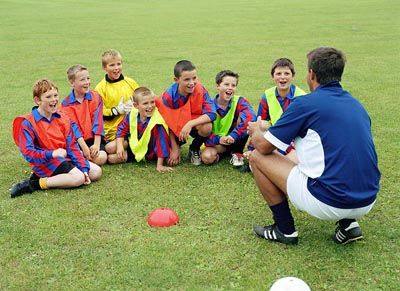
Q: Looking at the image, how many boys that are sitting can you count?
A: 7